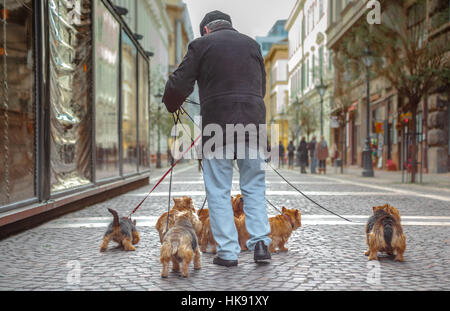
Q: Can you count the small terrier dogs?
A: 7